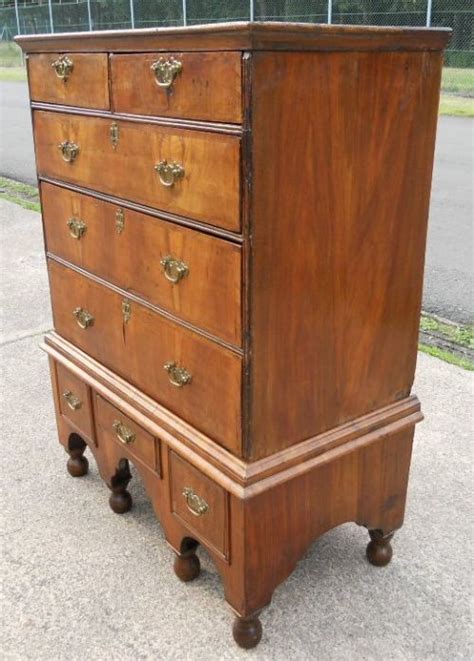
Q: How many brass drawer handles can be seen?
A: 11